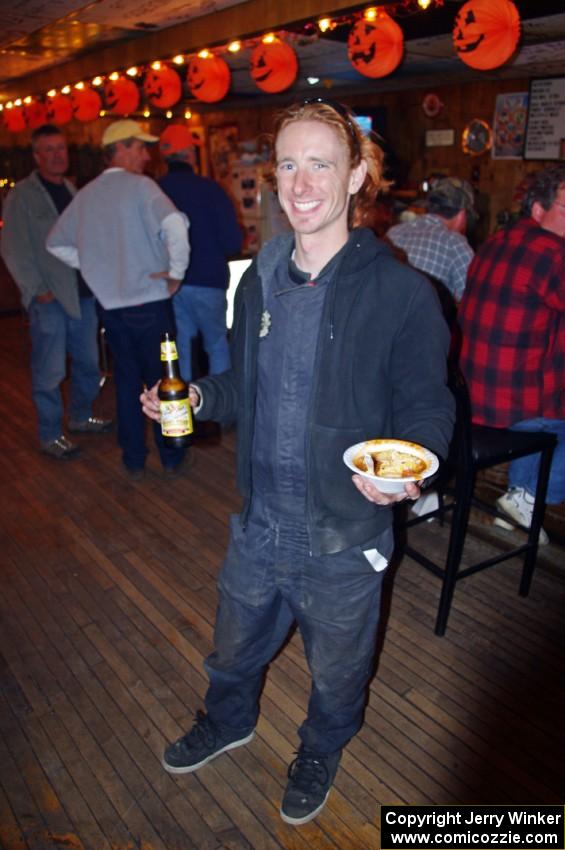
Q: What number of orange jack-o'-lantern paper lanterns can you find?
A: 10